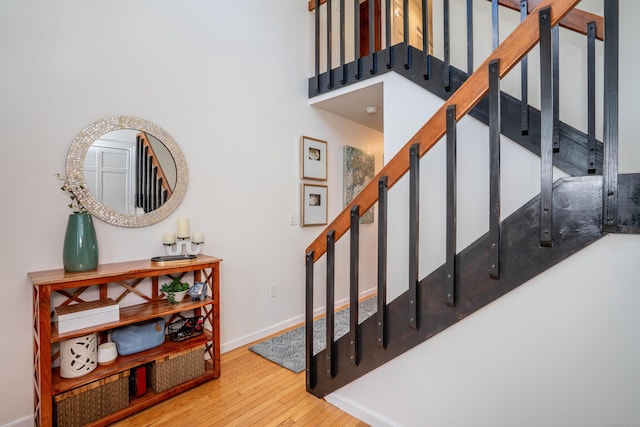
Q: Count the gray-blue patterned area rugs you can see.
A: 1